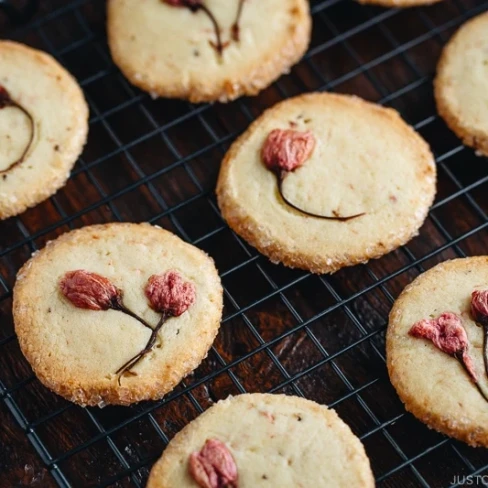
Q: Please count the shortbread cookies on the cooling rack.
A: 8